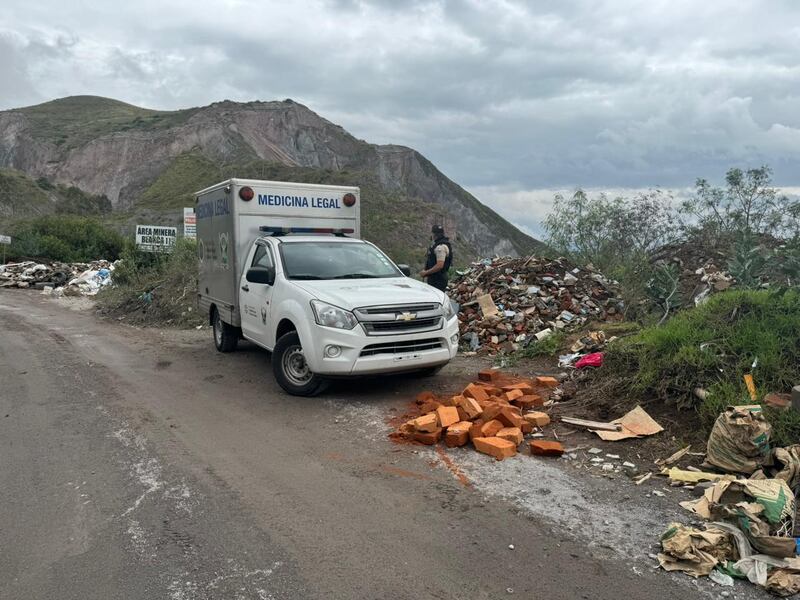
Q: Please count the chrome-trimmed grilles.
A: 1